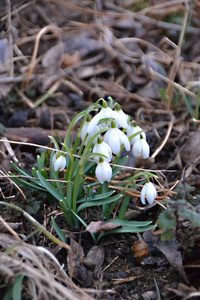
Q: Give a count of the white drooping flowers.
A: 10